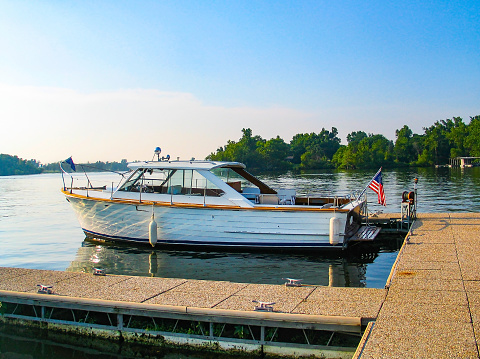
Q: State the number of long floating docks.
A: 2